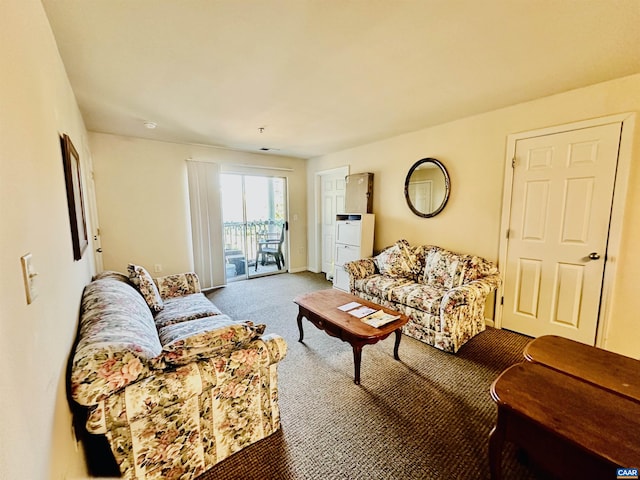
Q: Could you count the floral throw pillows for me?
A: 4